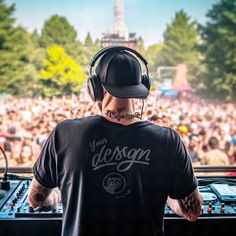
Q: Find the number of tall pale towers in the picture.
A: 1